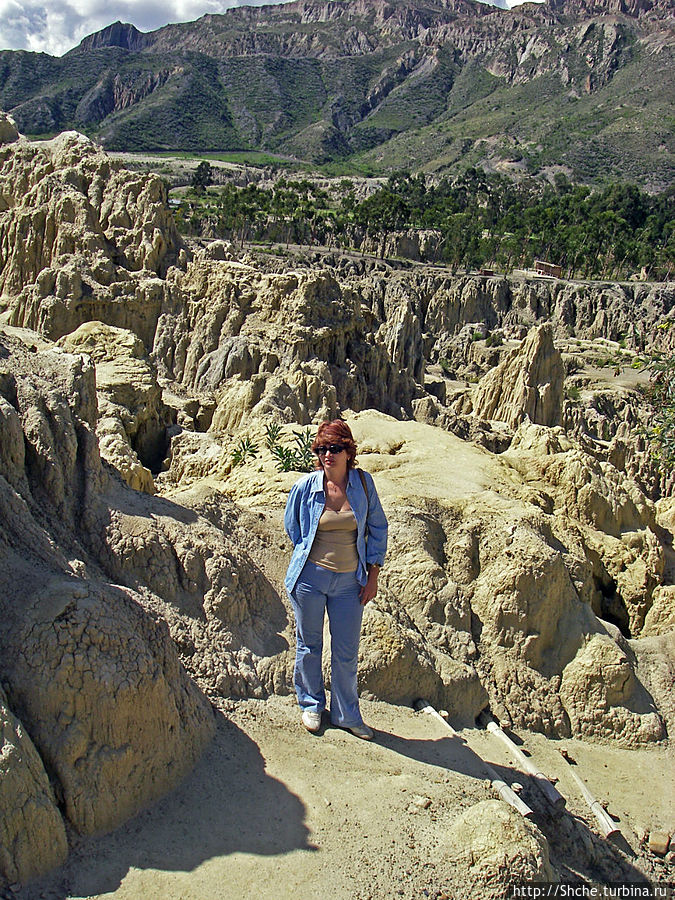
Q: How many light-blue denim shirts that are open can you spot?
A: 1